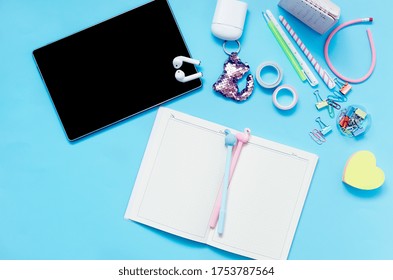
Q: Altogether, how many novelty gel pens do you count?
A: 2